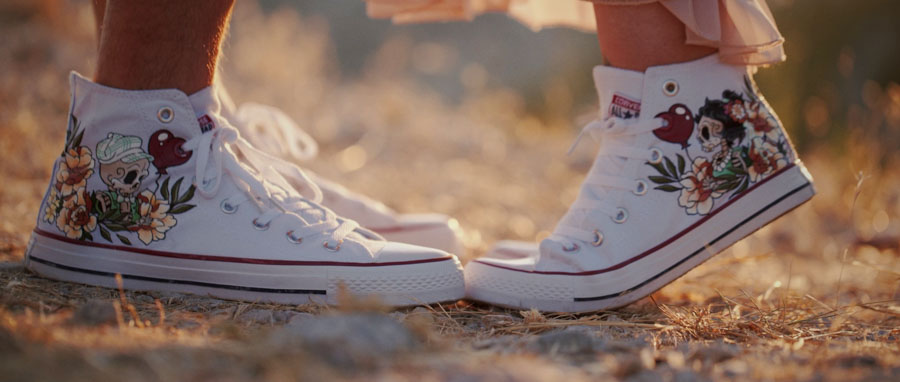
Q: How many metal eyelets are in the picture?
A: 14